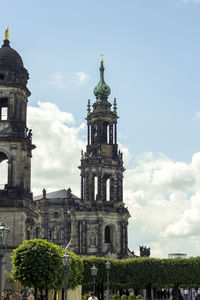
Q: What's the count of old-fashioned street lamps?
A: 4